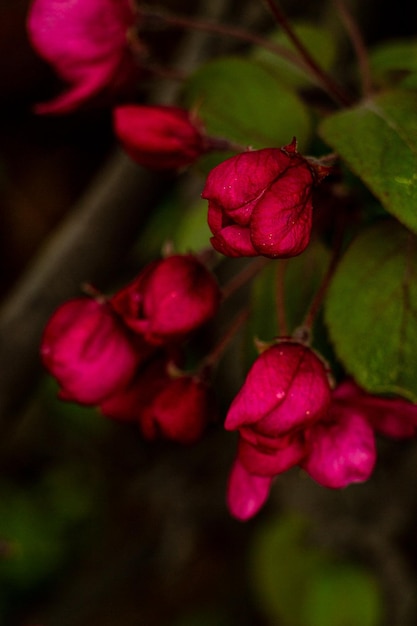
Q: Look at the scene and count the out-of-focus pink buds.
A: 5